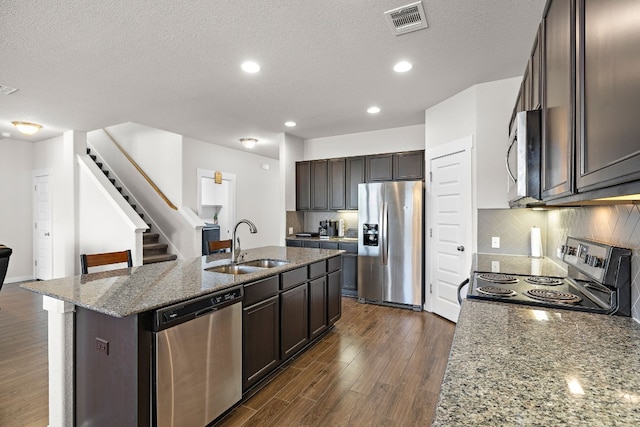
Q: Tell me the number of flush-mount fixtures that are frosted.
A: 2